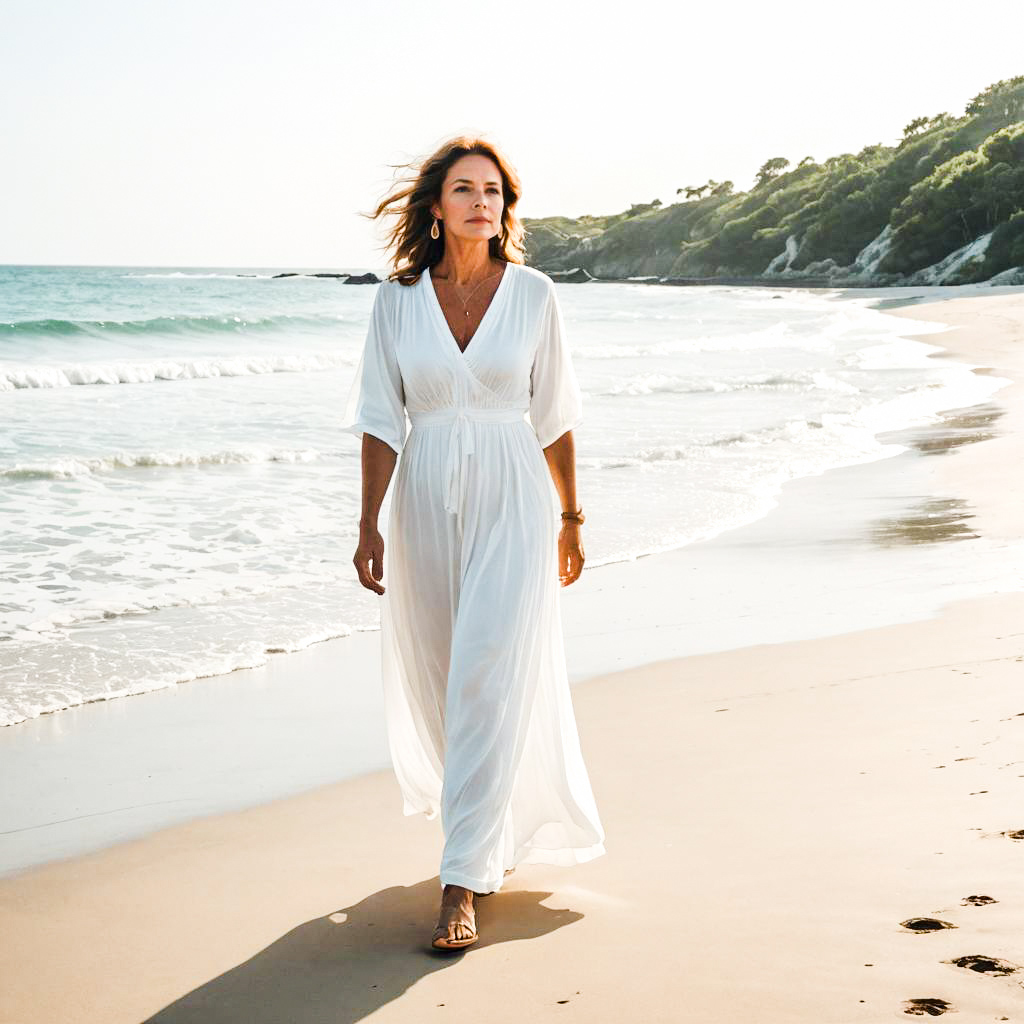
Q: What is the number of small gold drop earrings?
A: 2